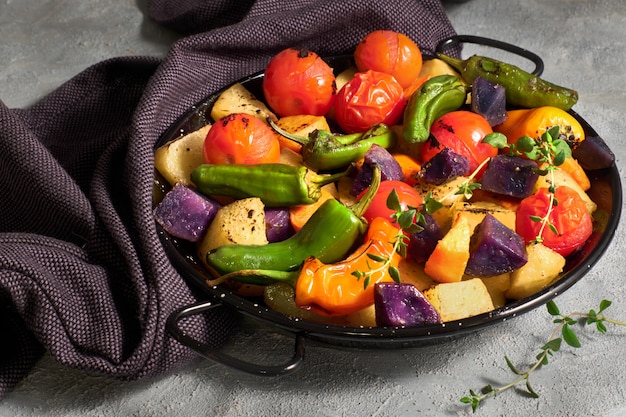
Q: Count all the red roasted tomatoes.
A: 7